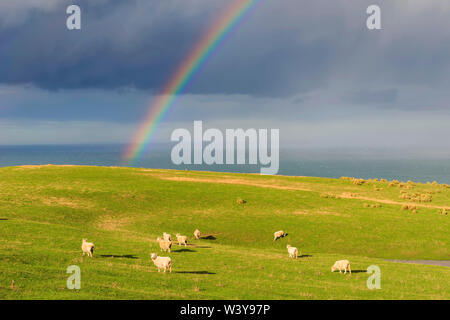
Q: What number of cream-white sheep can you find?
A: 9